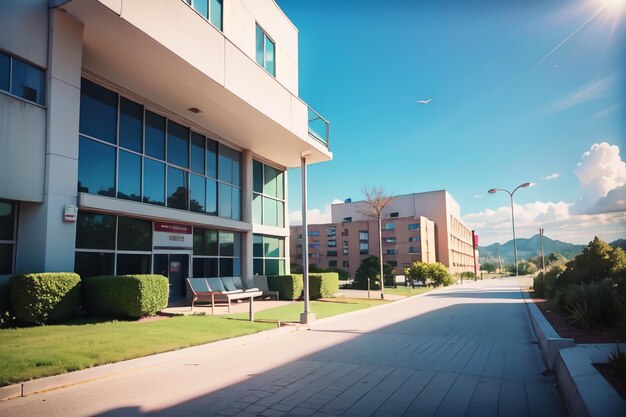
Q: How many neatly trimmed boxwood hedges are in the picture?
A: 4